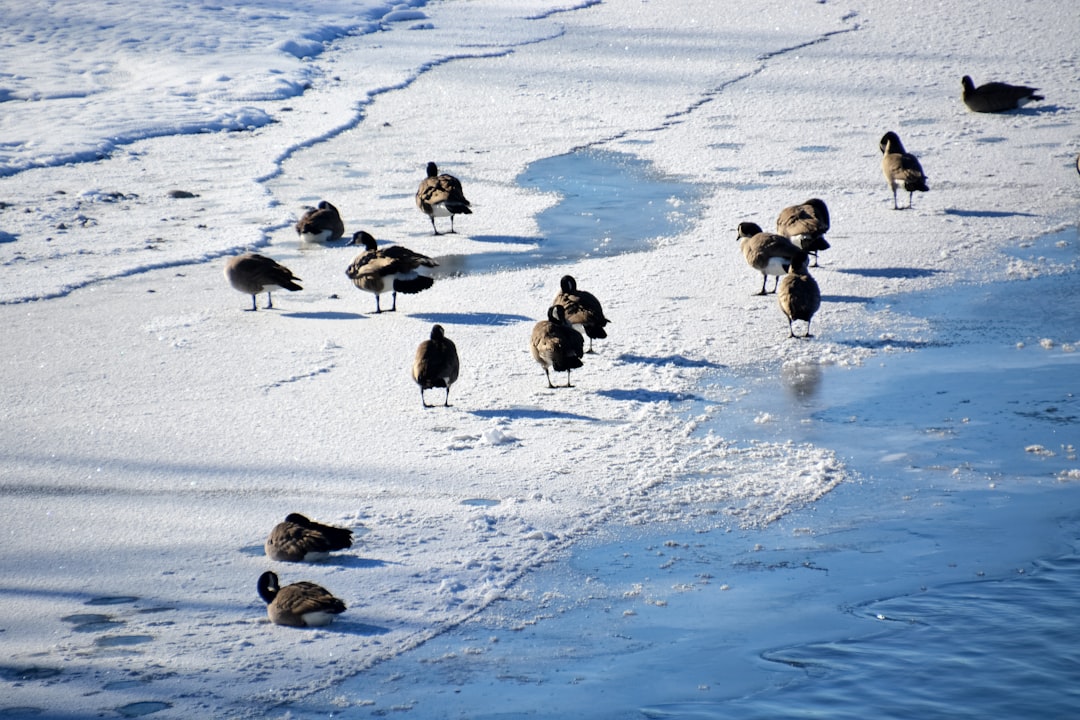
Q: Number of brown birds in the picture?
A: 14